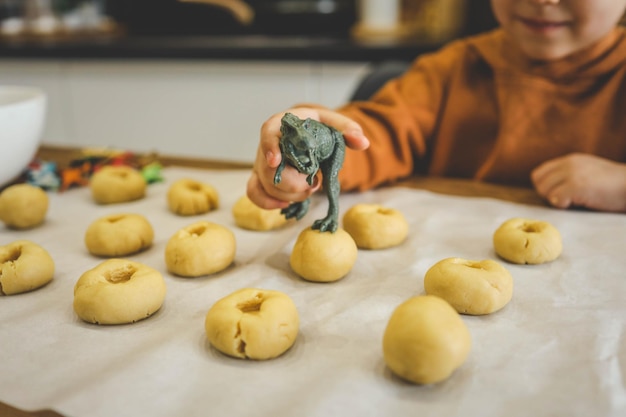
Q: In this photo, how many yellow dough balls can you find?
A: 14